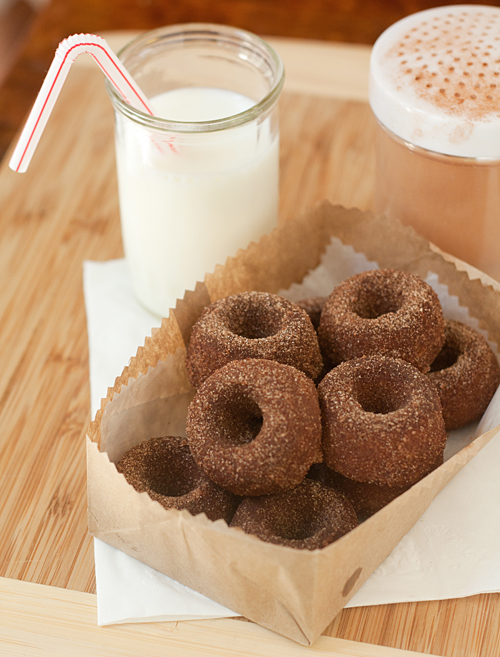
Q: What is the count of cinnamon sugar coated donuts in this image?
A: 9